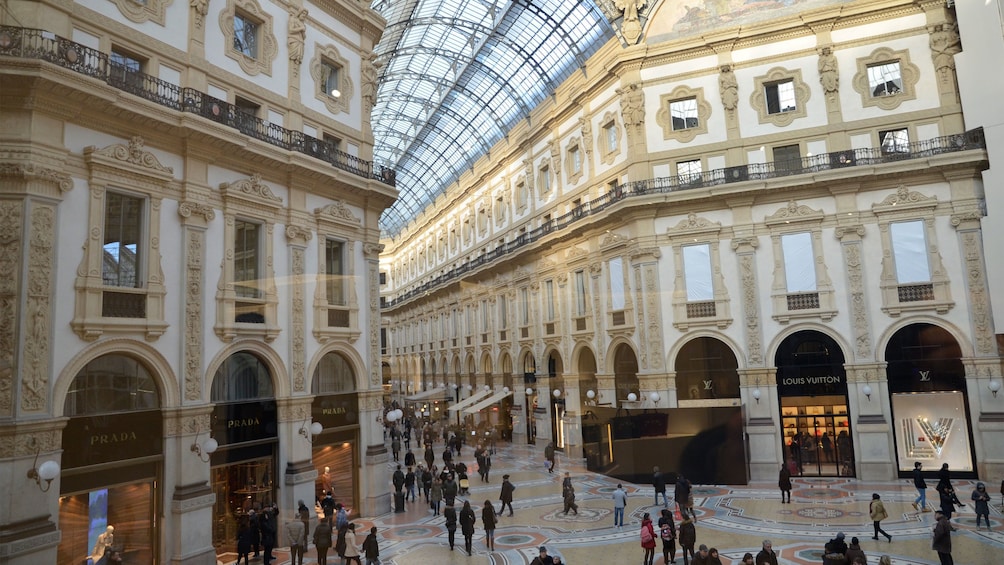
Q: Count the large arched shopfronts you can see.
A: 6